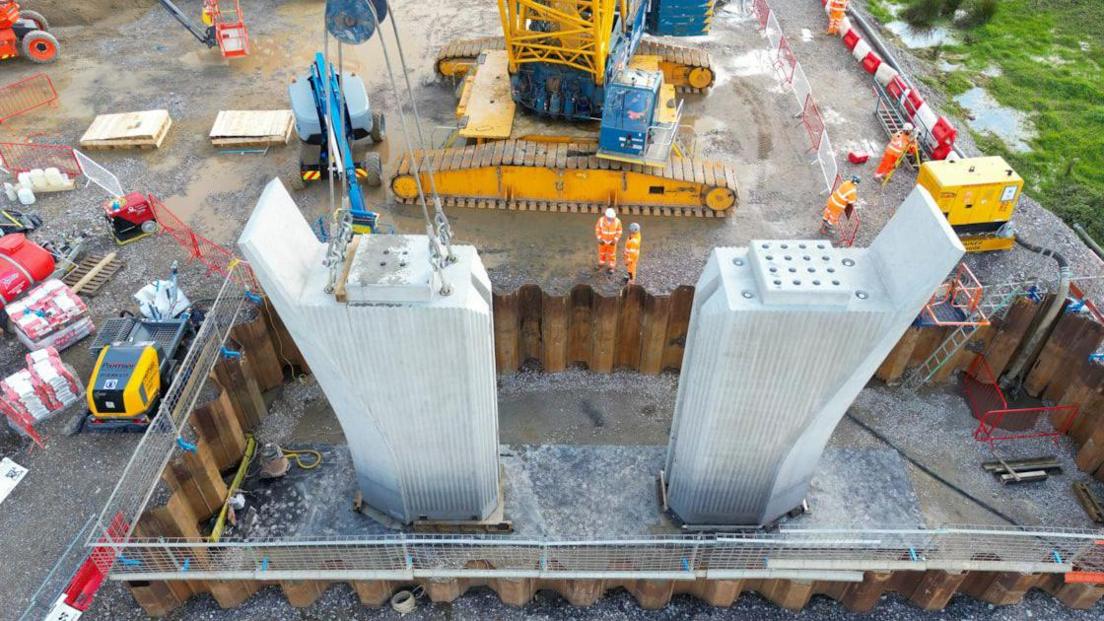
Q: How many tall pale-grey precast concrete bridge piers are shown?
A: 2